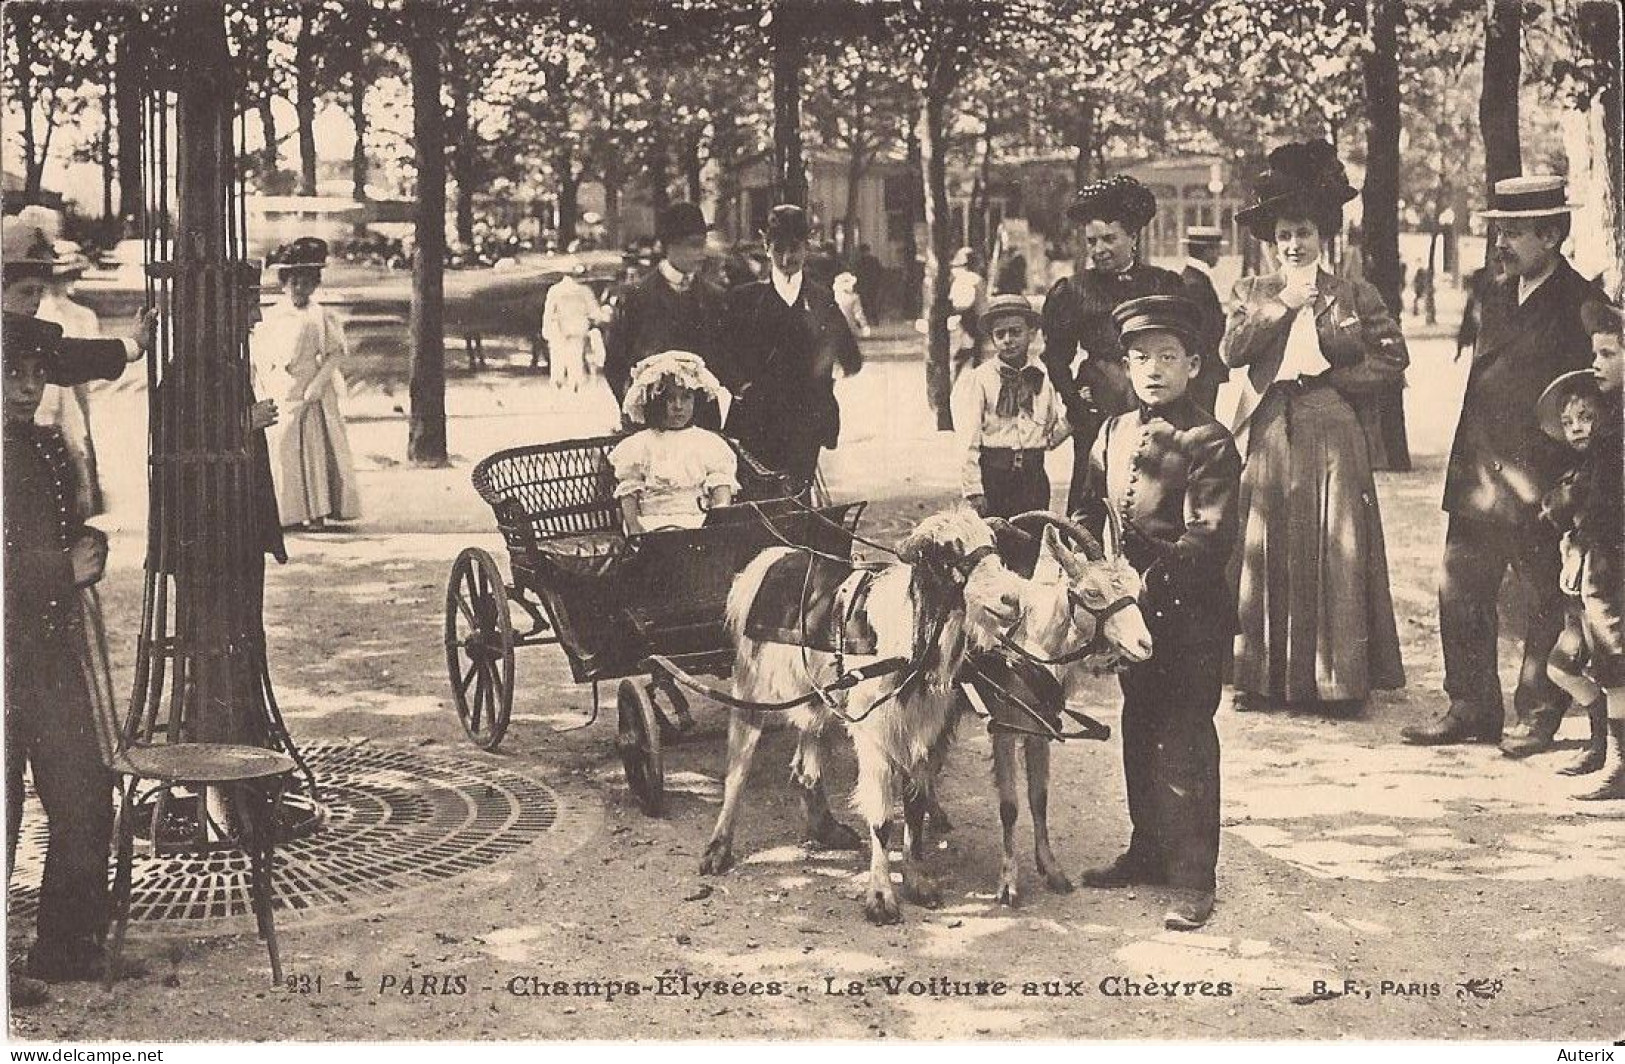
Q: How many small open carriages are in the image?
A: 1